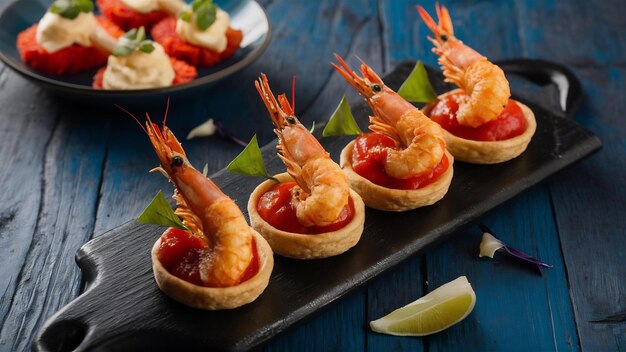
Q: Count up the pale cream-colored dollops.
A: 4